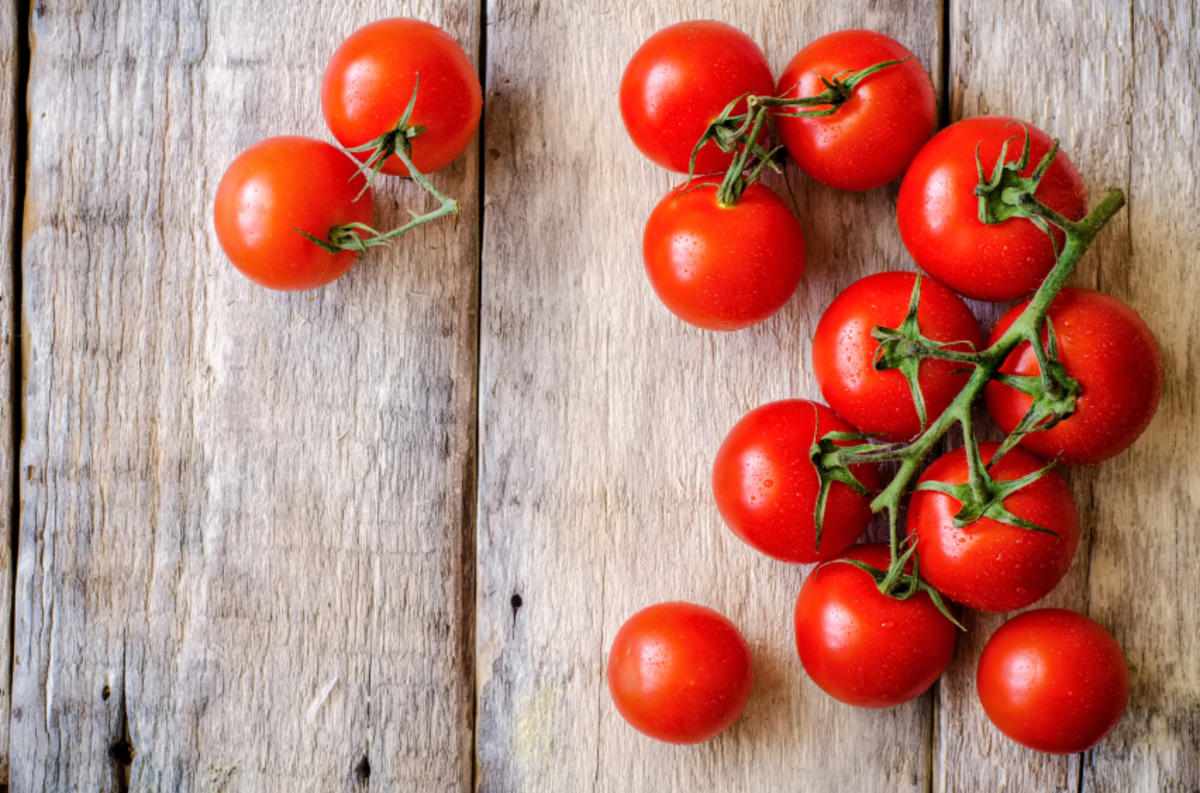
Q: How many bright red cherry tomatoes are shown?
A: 13